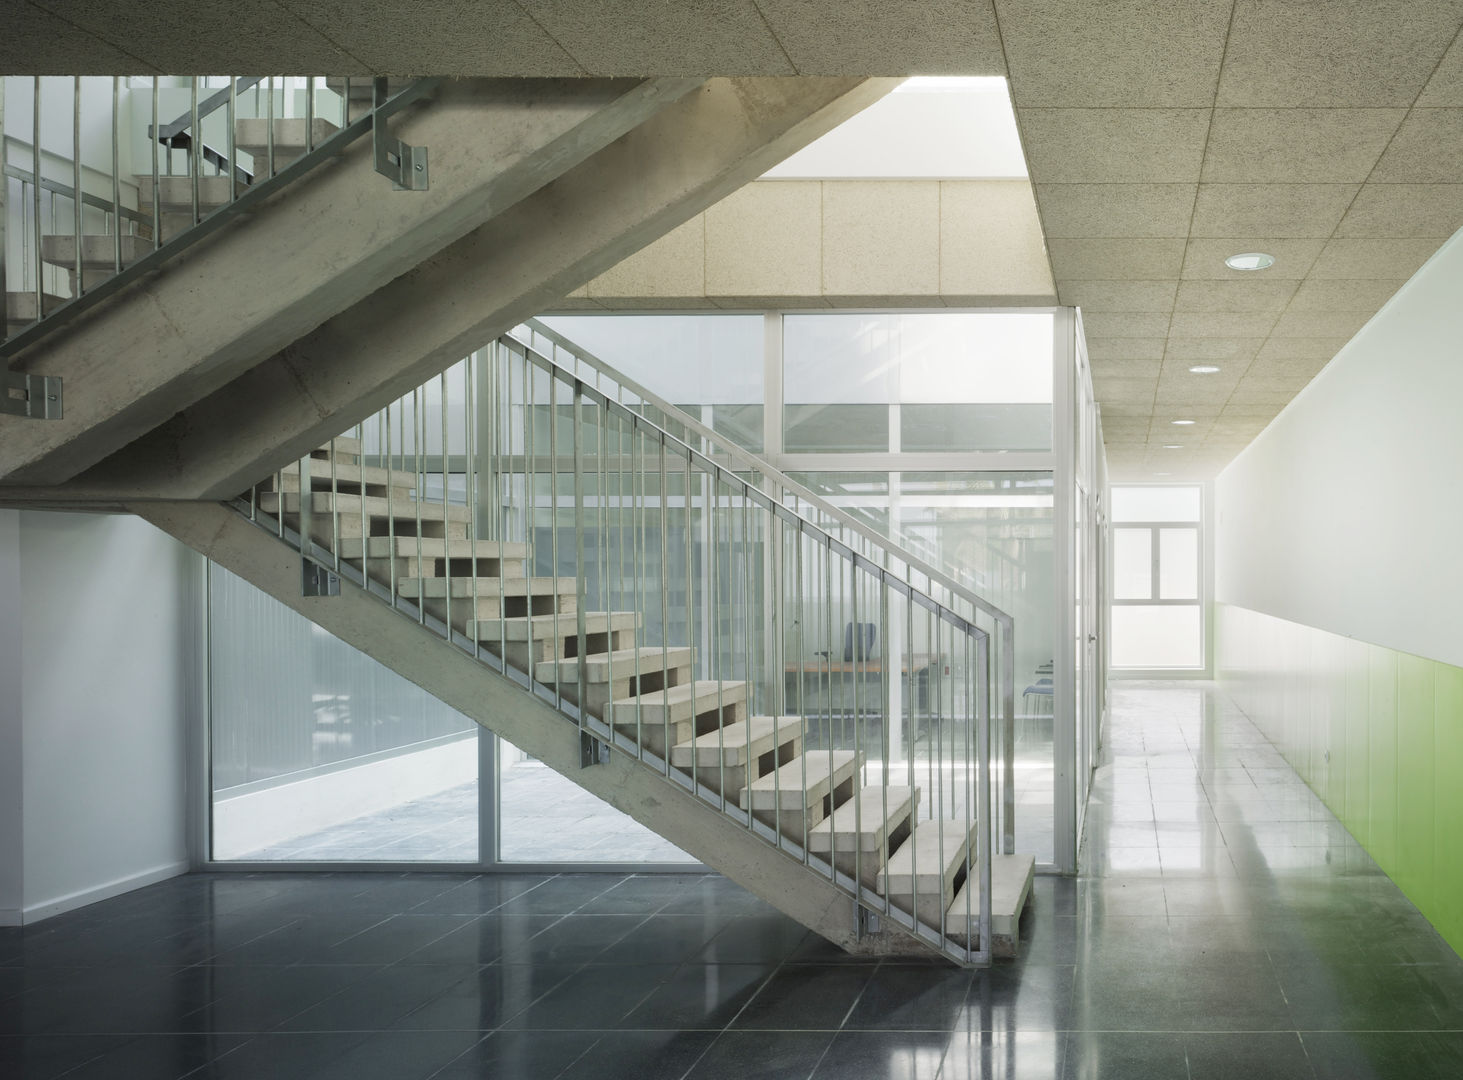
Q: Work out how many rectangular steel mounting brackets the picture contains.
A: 5